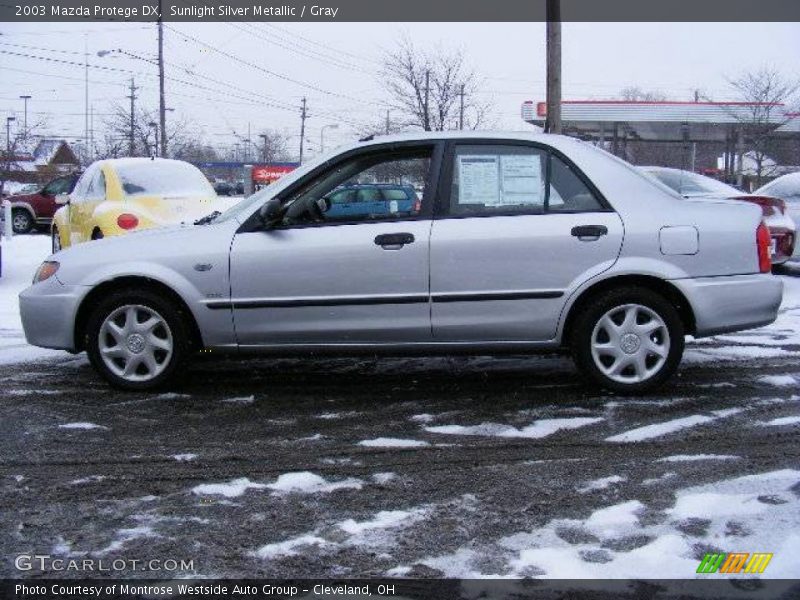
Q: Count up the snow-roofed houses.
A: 1